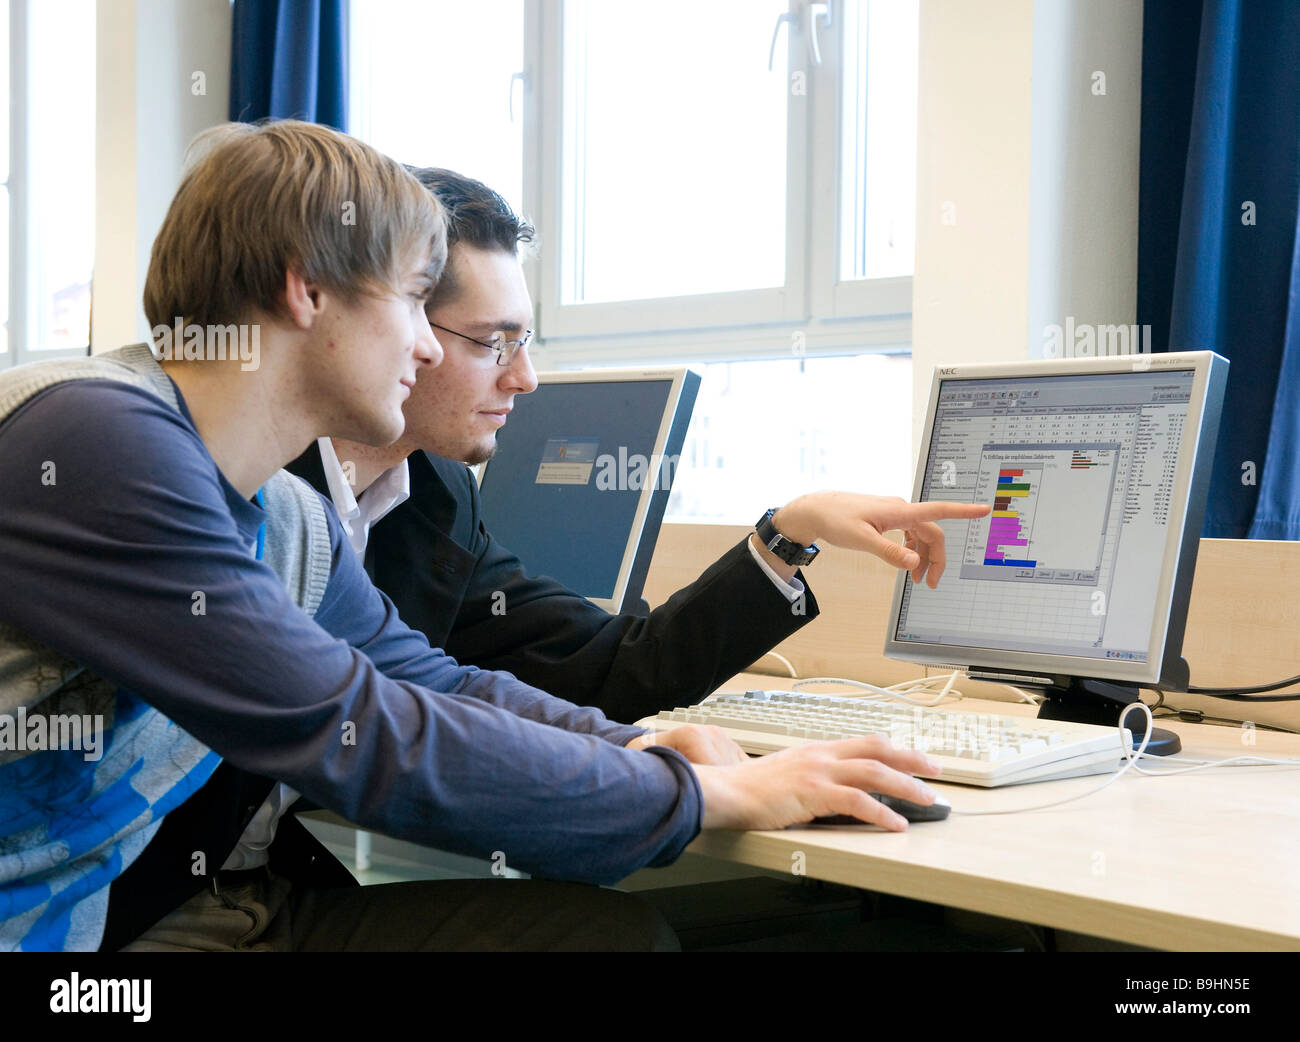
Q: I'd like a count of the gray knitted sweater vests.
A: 1